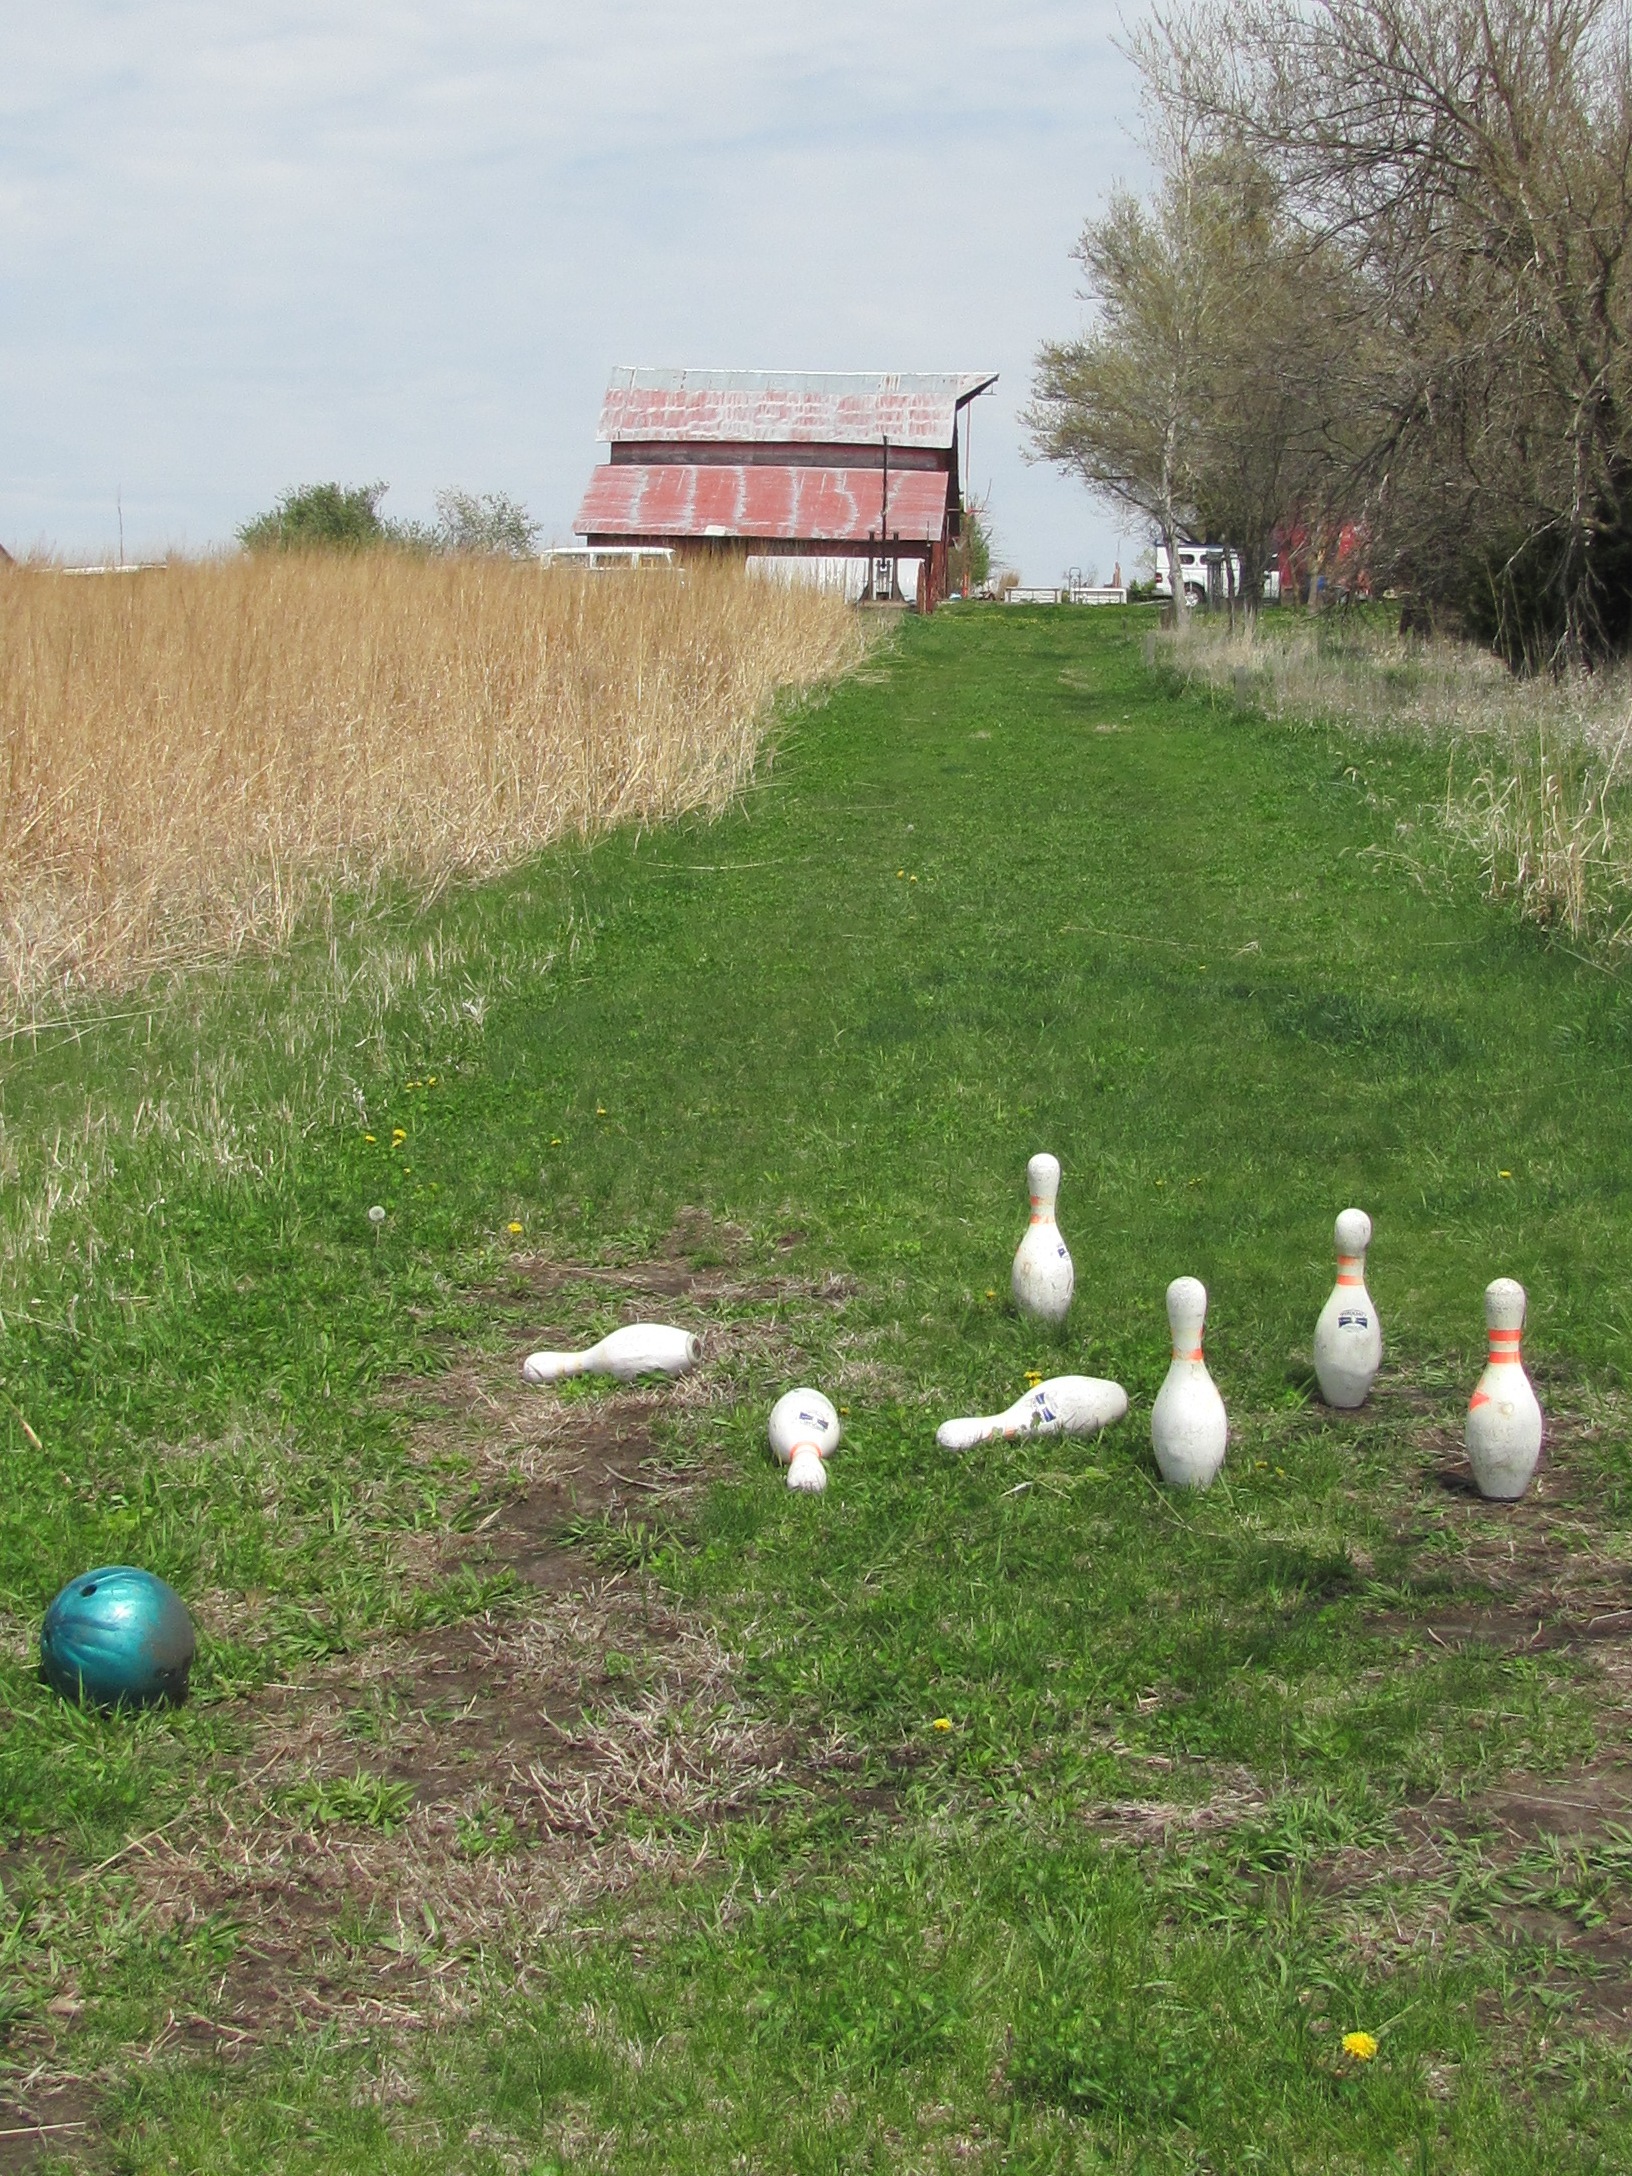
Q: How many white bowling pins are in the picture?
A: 7